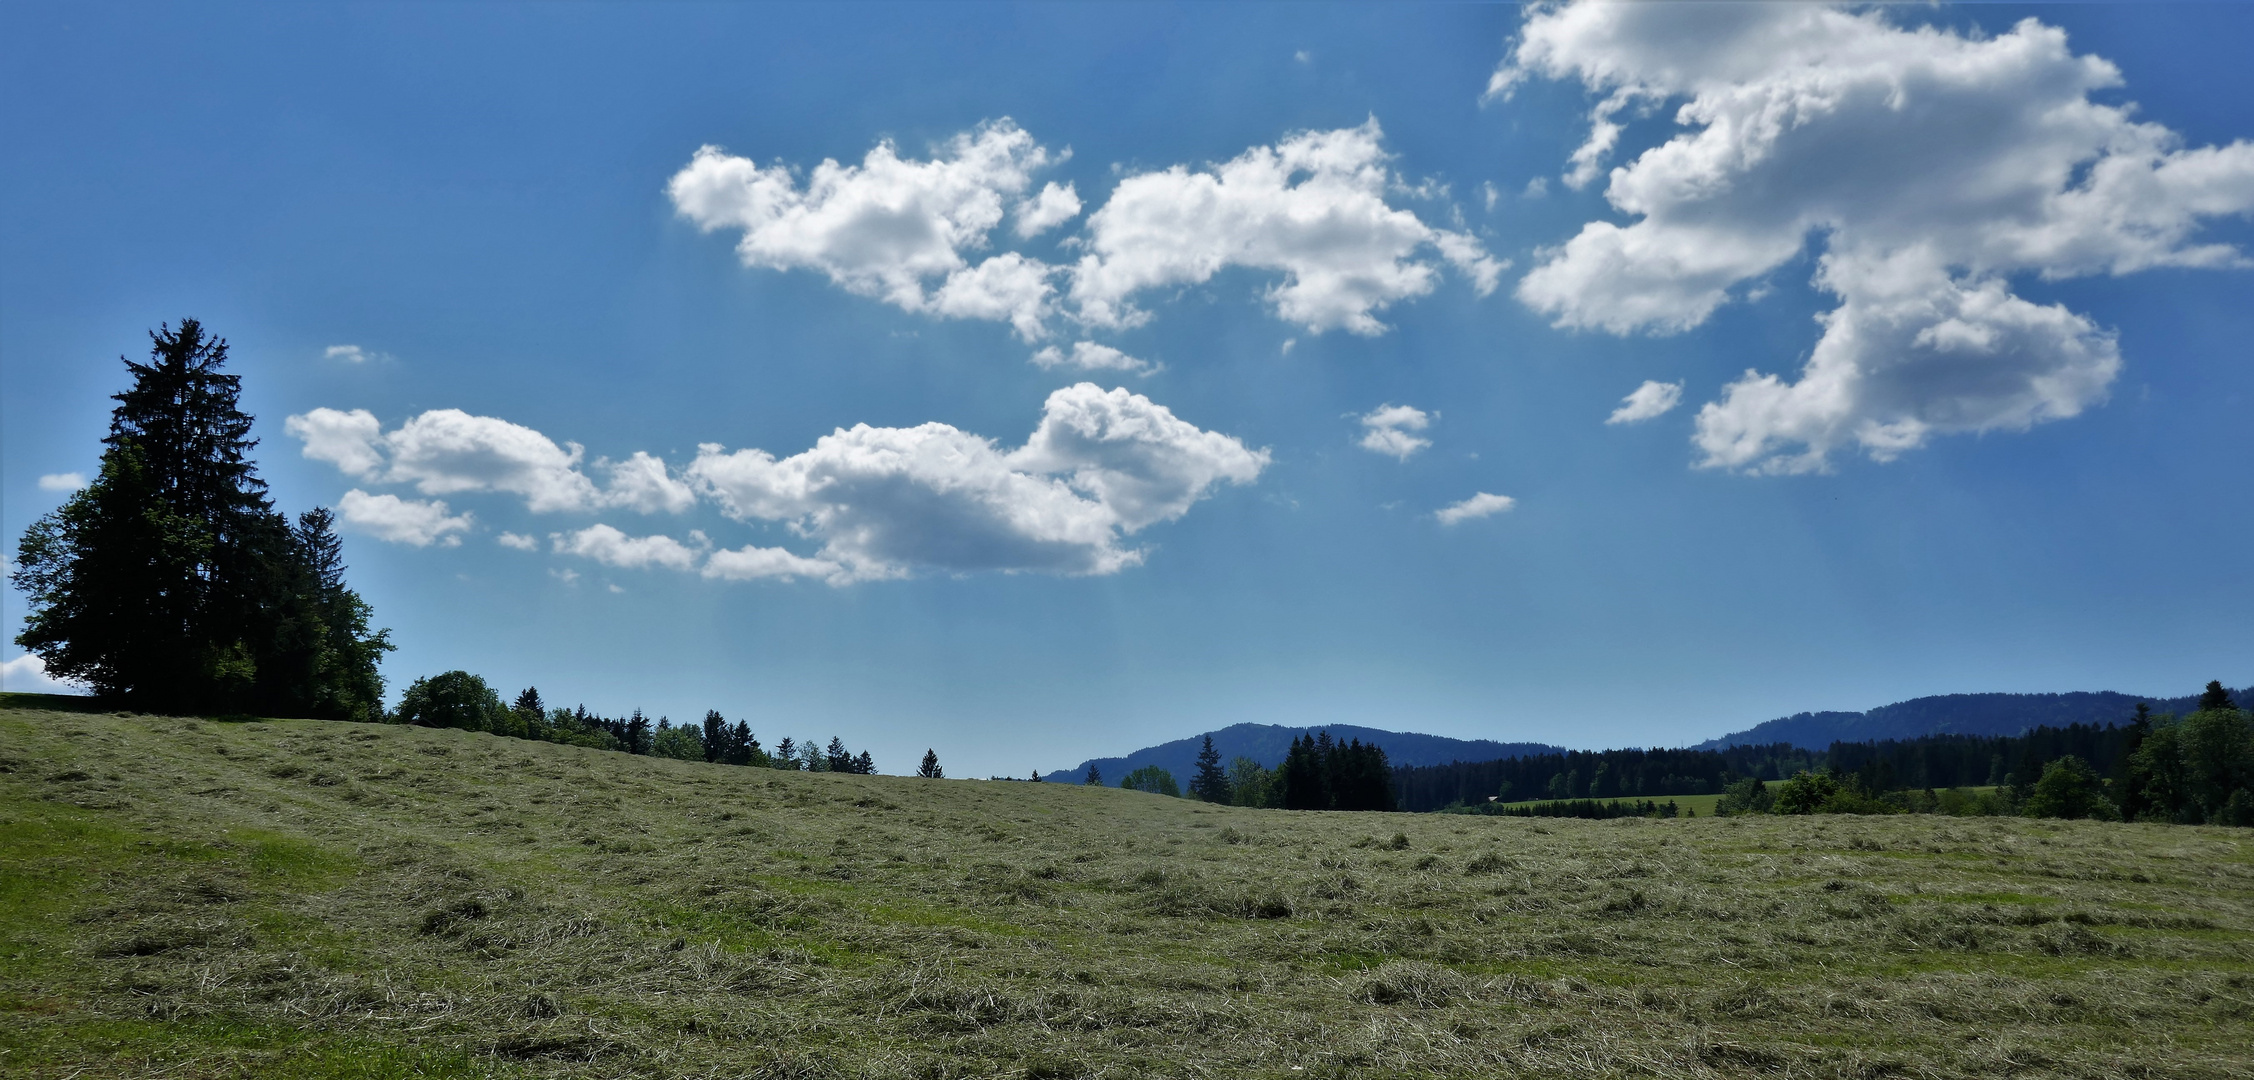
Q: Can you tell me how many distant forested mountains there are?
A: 2